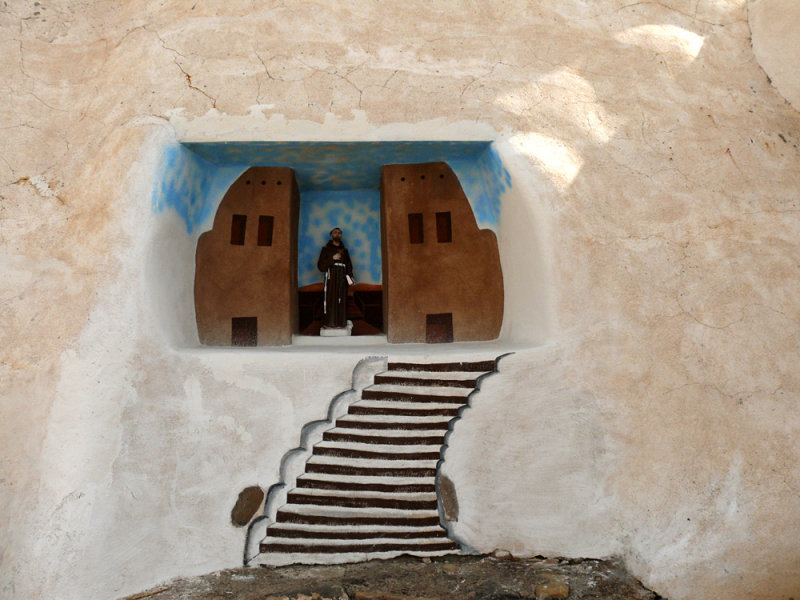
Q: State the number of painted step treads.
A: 13